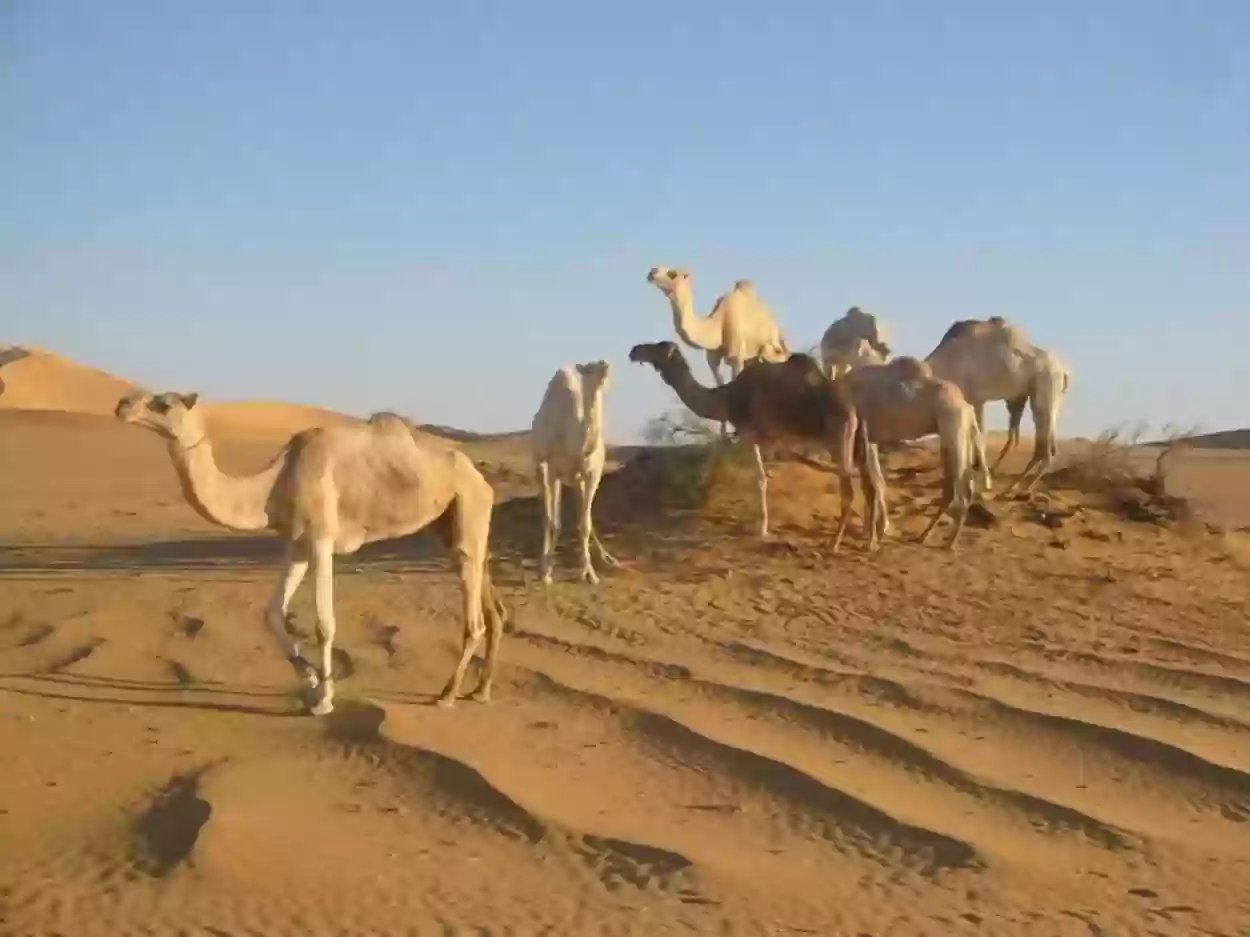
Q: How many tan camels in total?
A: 6